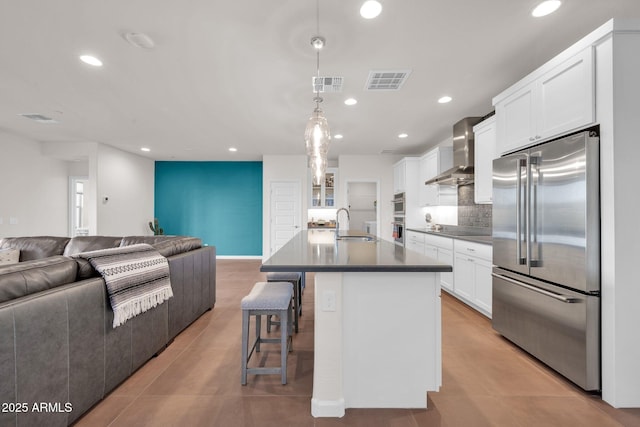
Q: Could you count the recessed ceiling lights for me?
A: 9